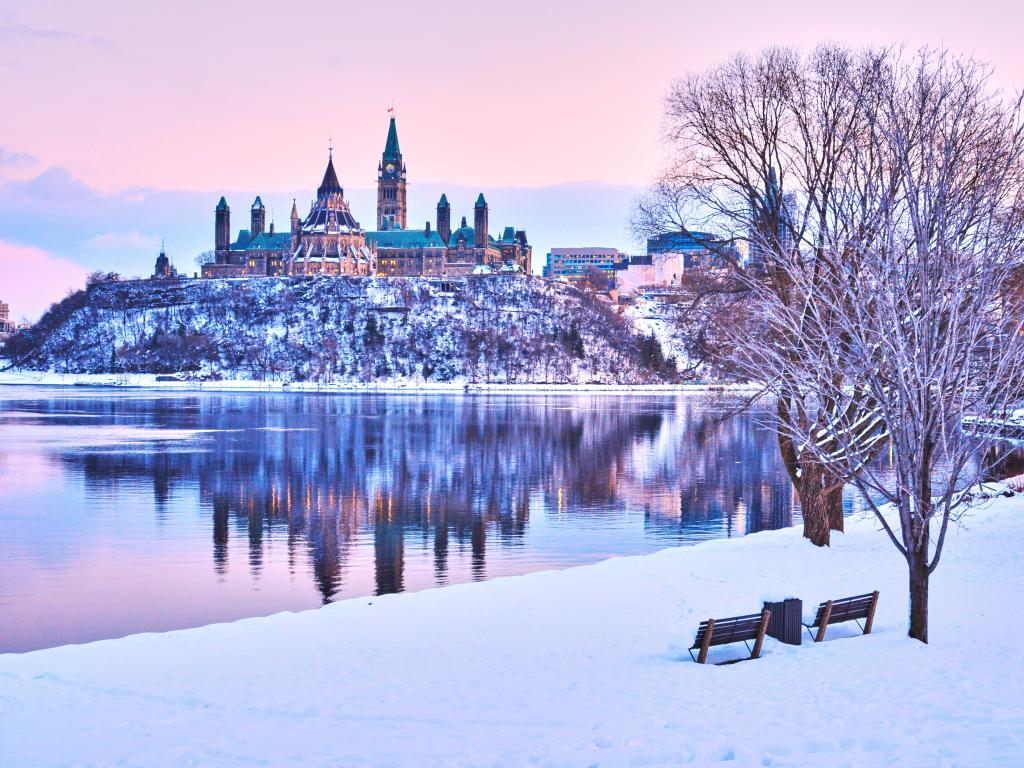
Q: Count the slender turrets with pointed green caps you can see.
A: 4